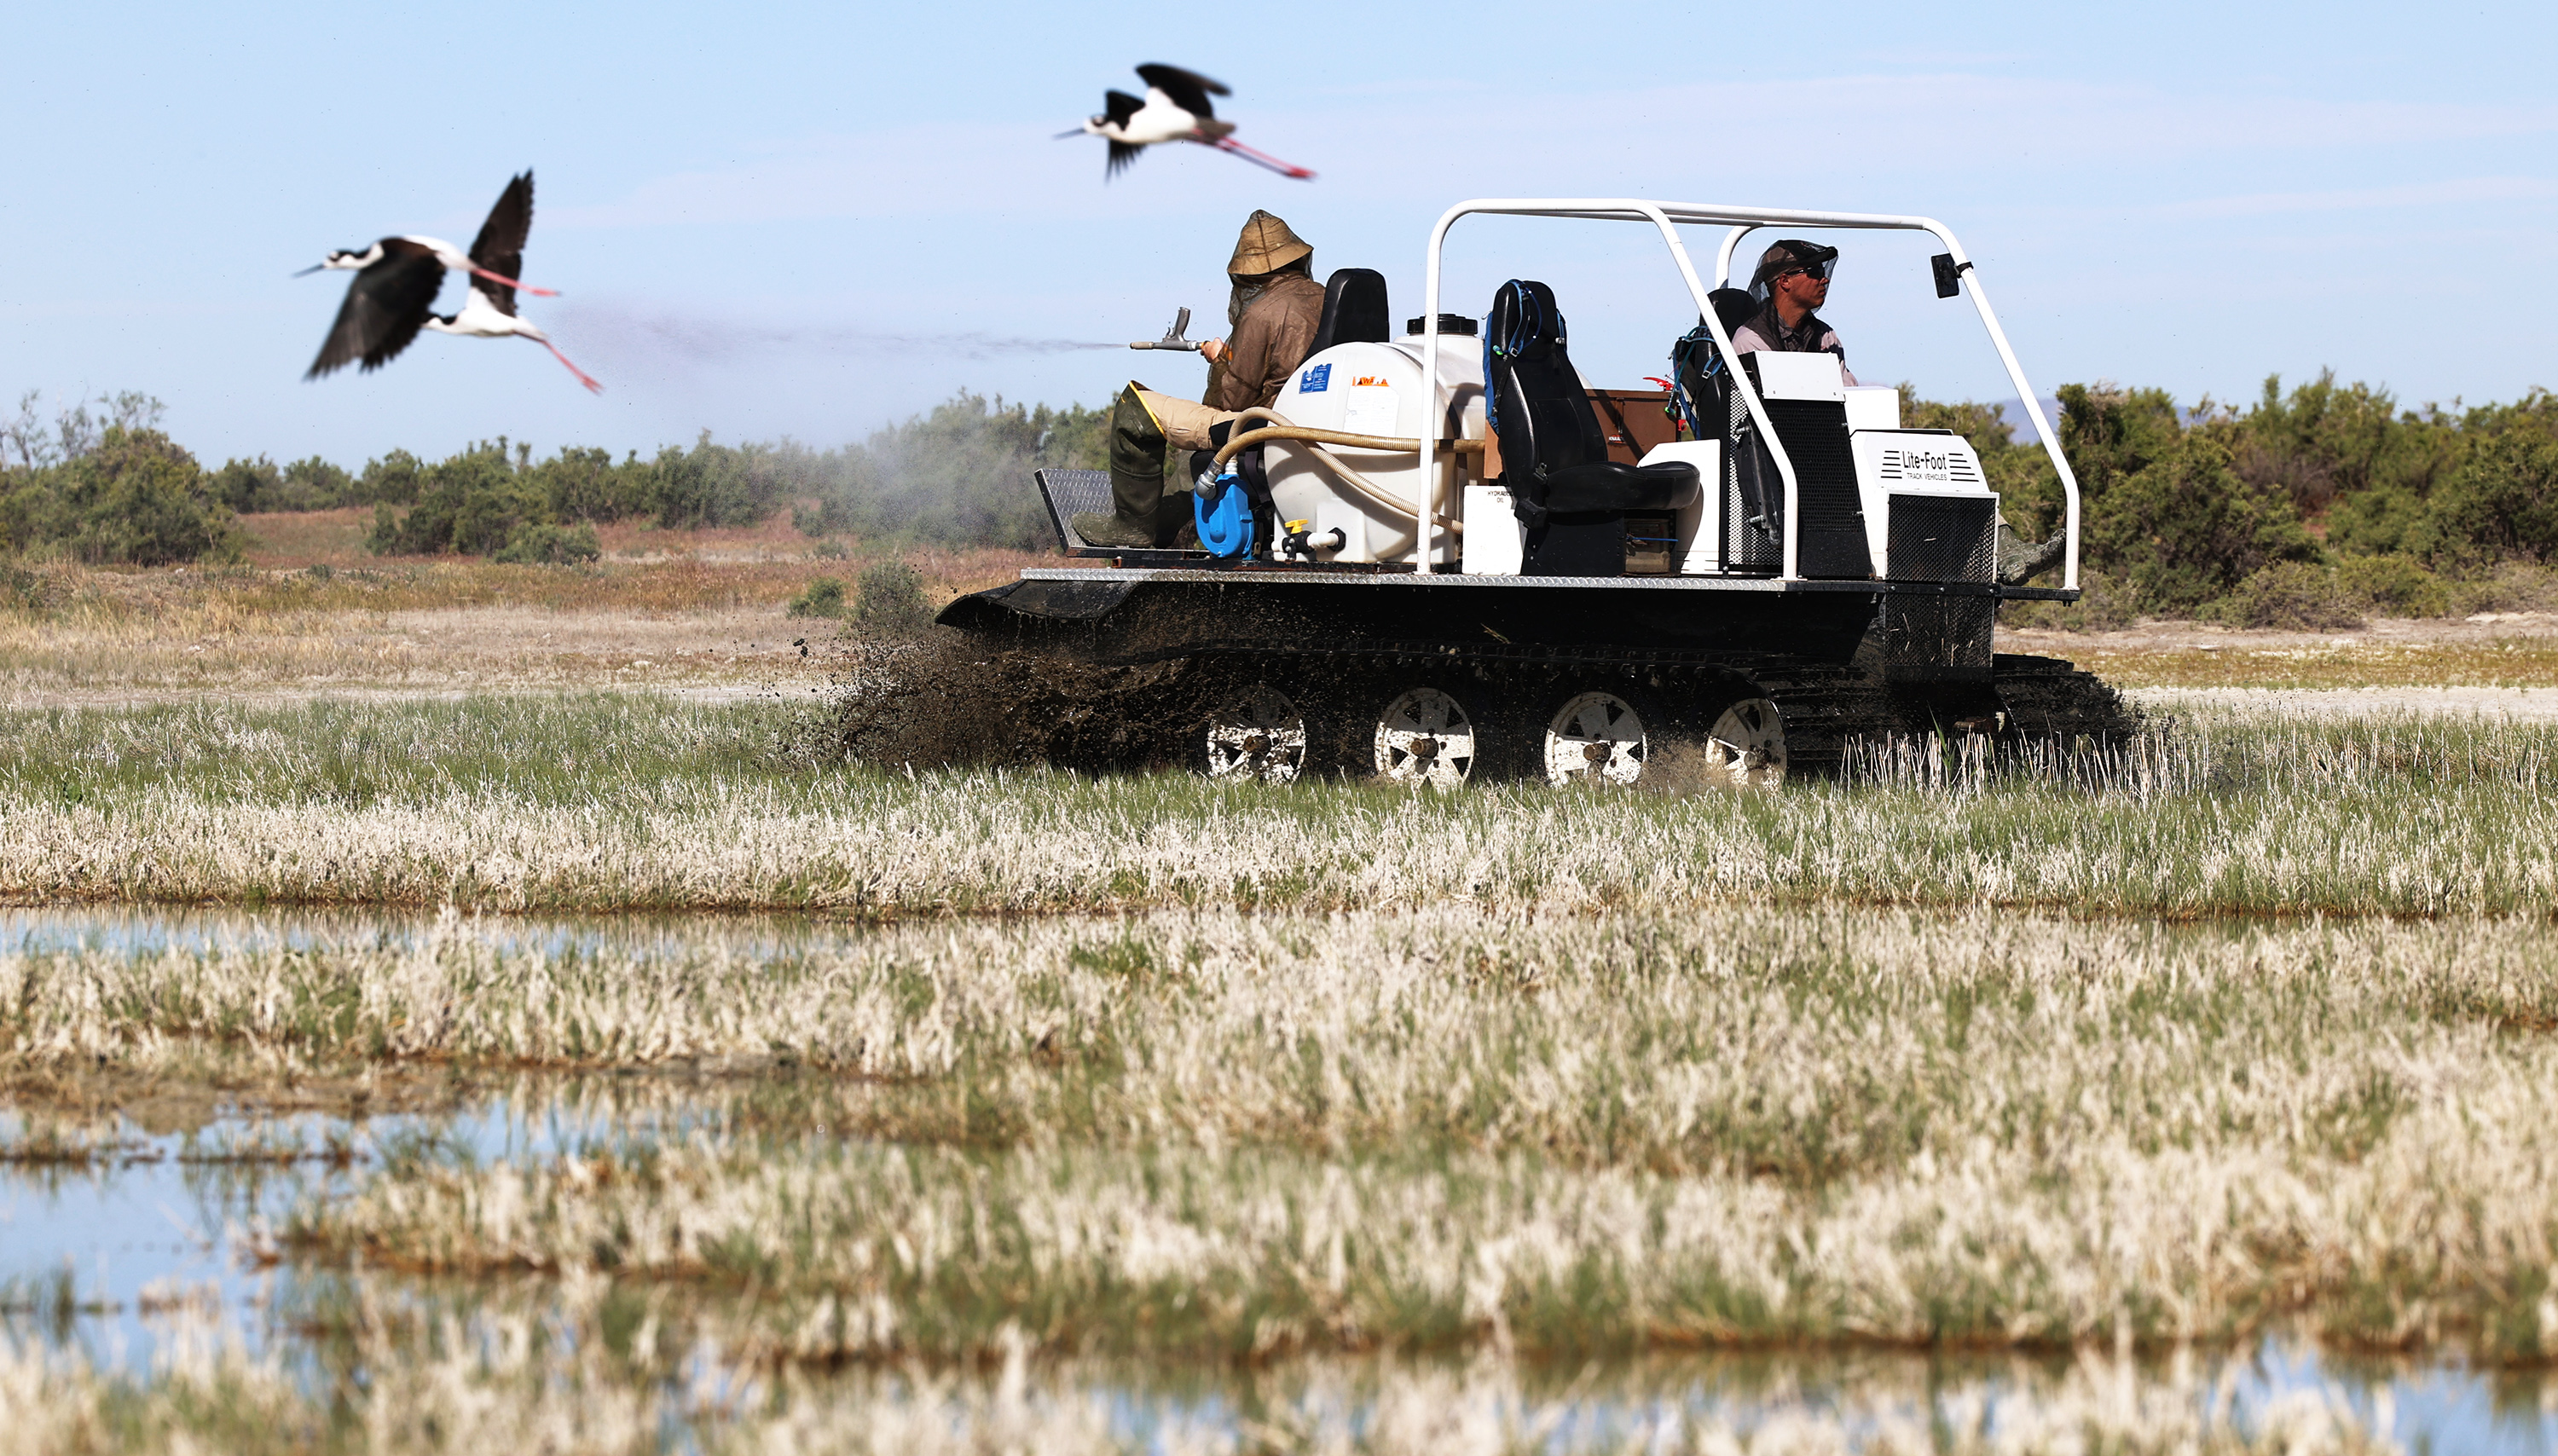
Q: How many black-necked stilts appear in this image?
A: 3